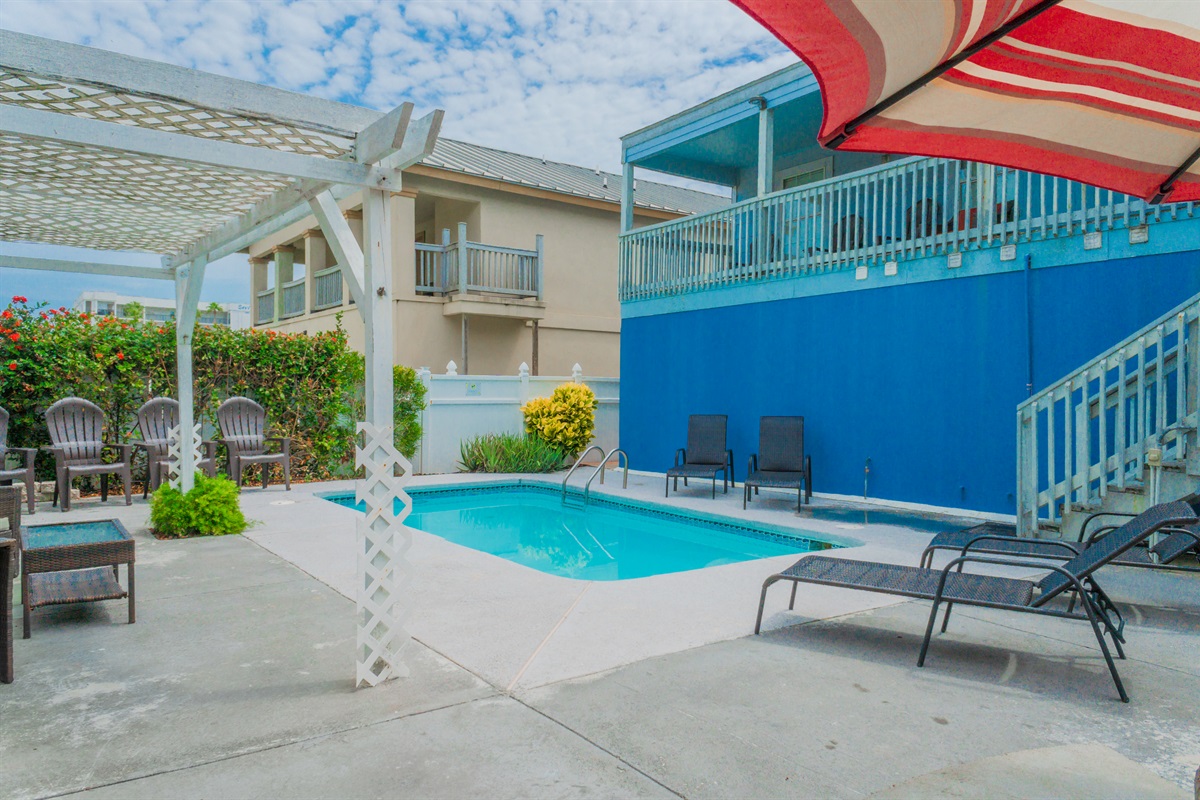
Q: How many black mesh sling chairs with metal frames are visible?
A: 4